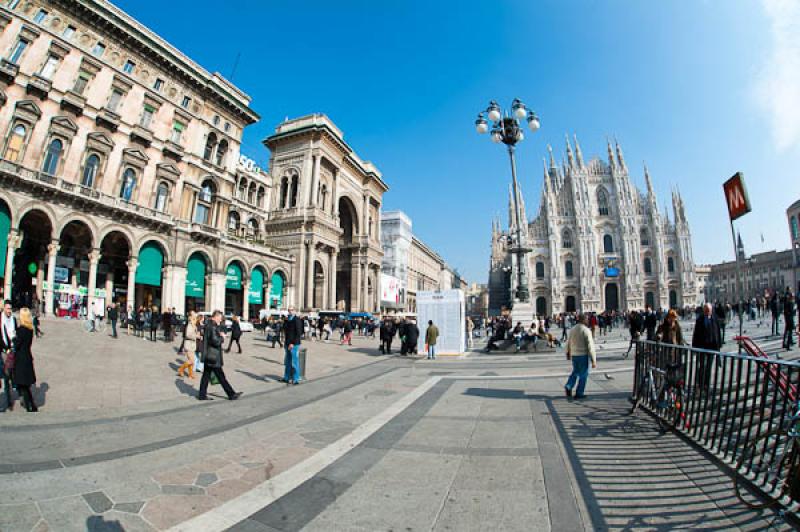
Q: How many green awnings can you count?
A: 6